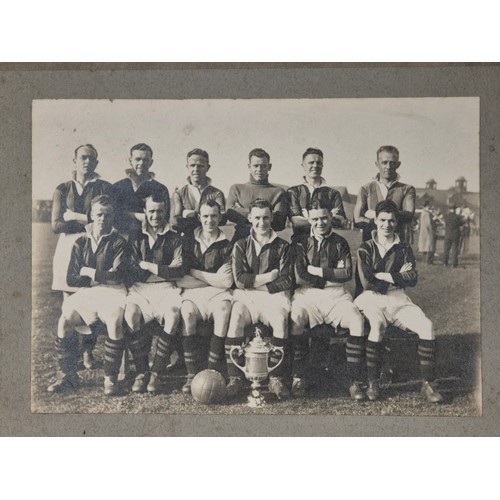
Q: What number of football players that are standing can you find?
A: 6